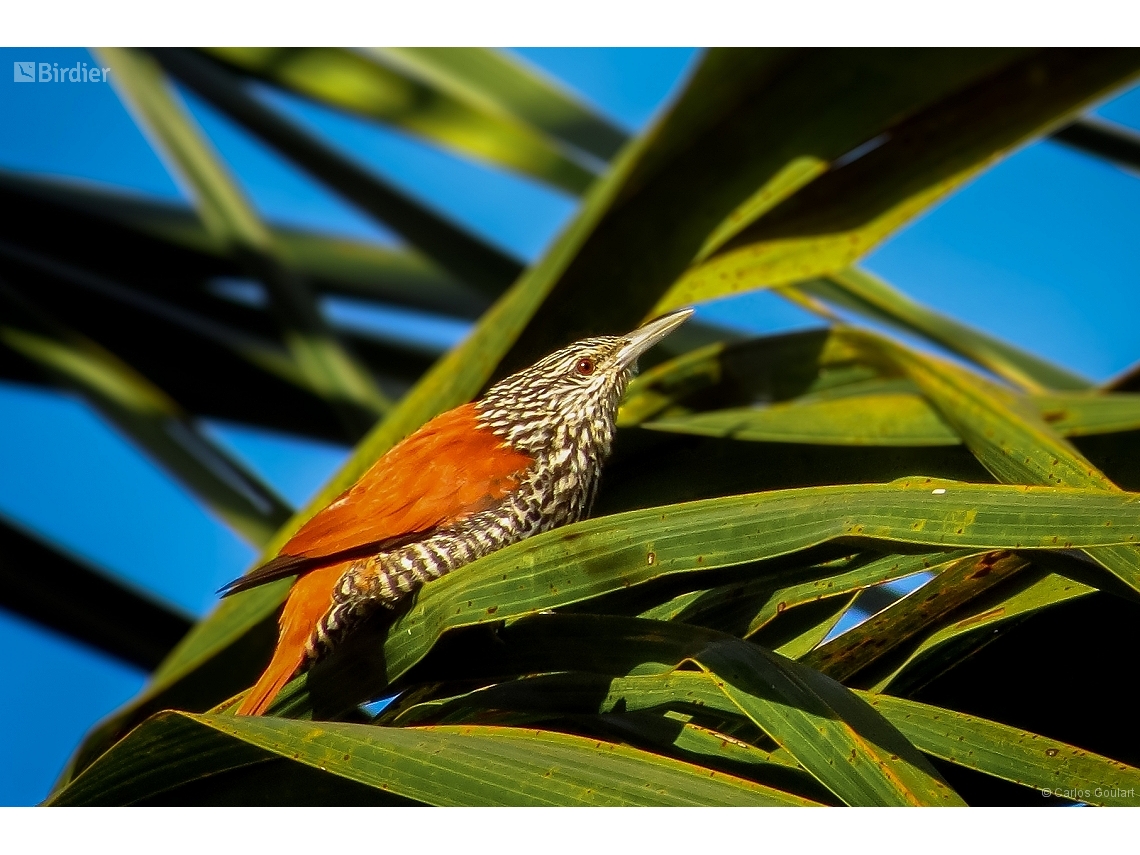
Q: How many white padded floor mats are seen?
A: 0